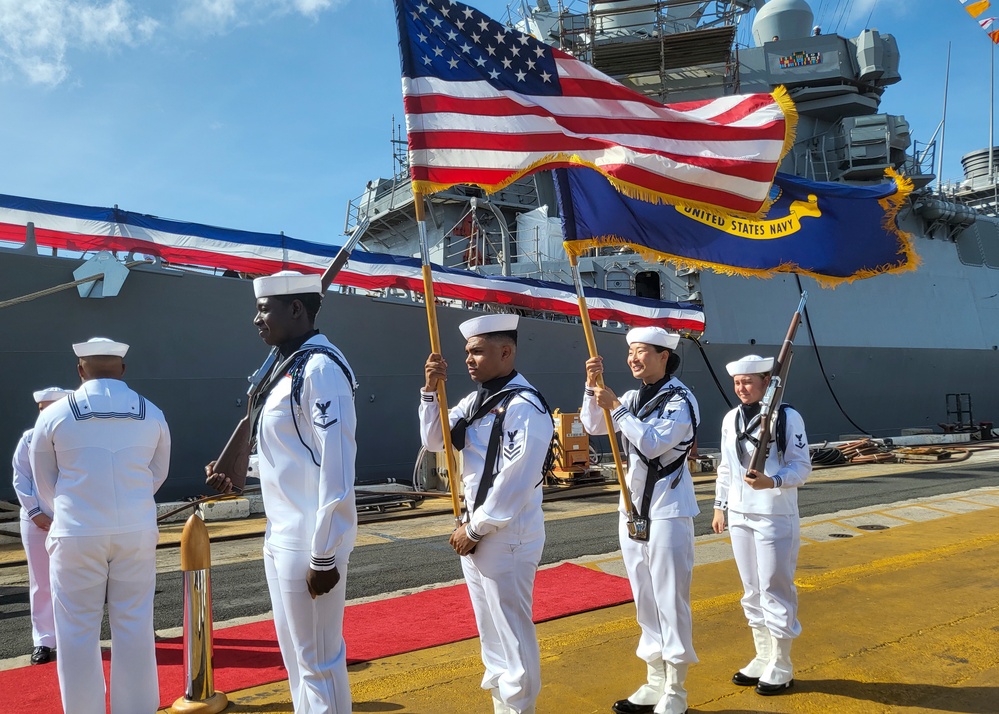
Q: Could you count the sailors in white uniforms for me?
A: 6